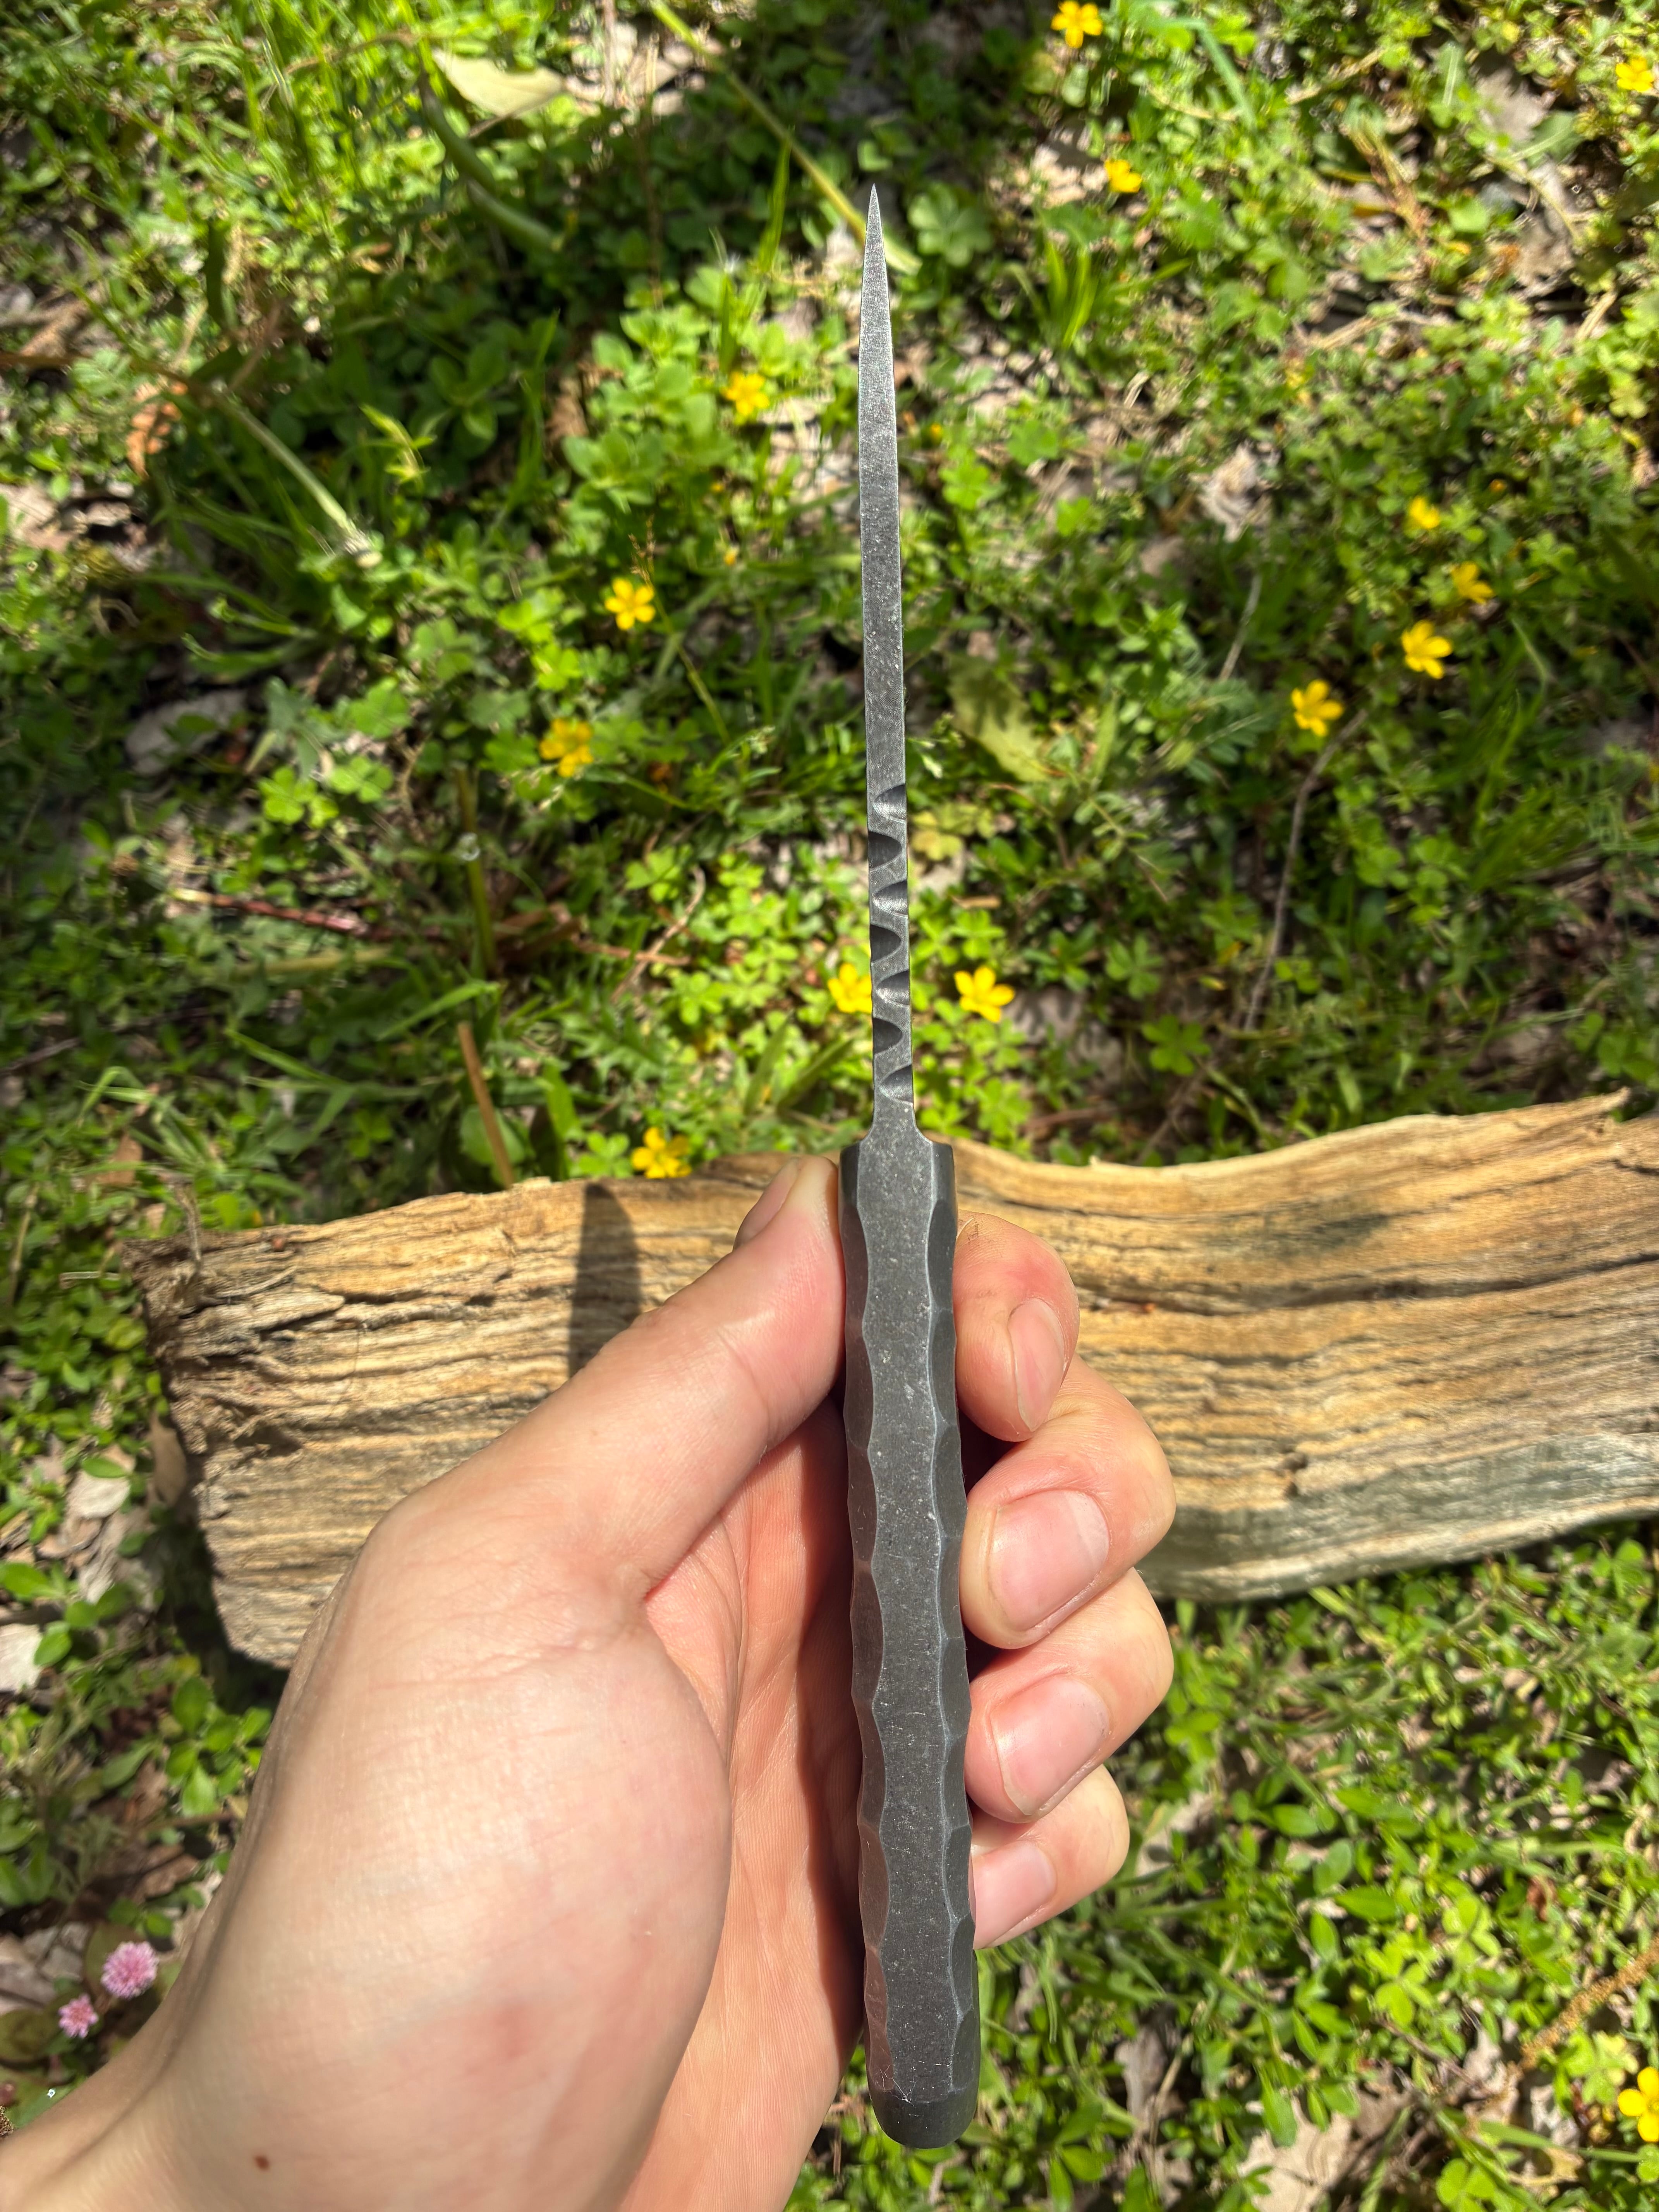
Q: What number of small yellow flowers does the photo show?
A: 14